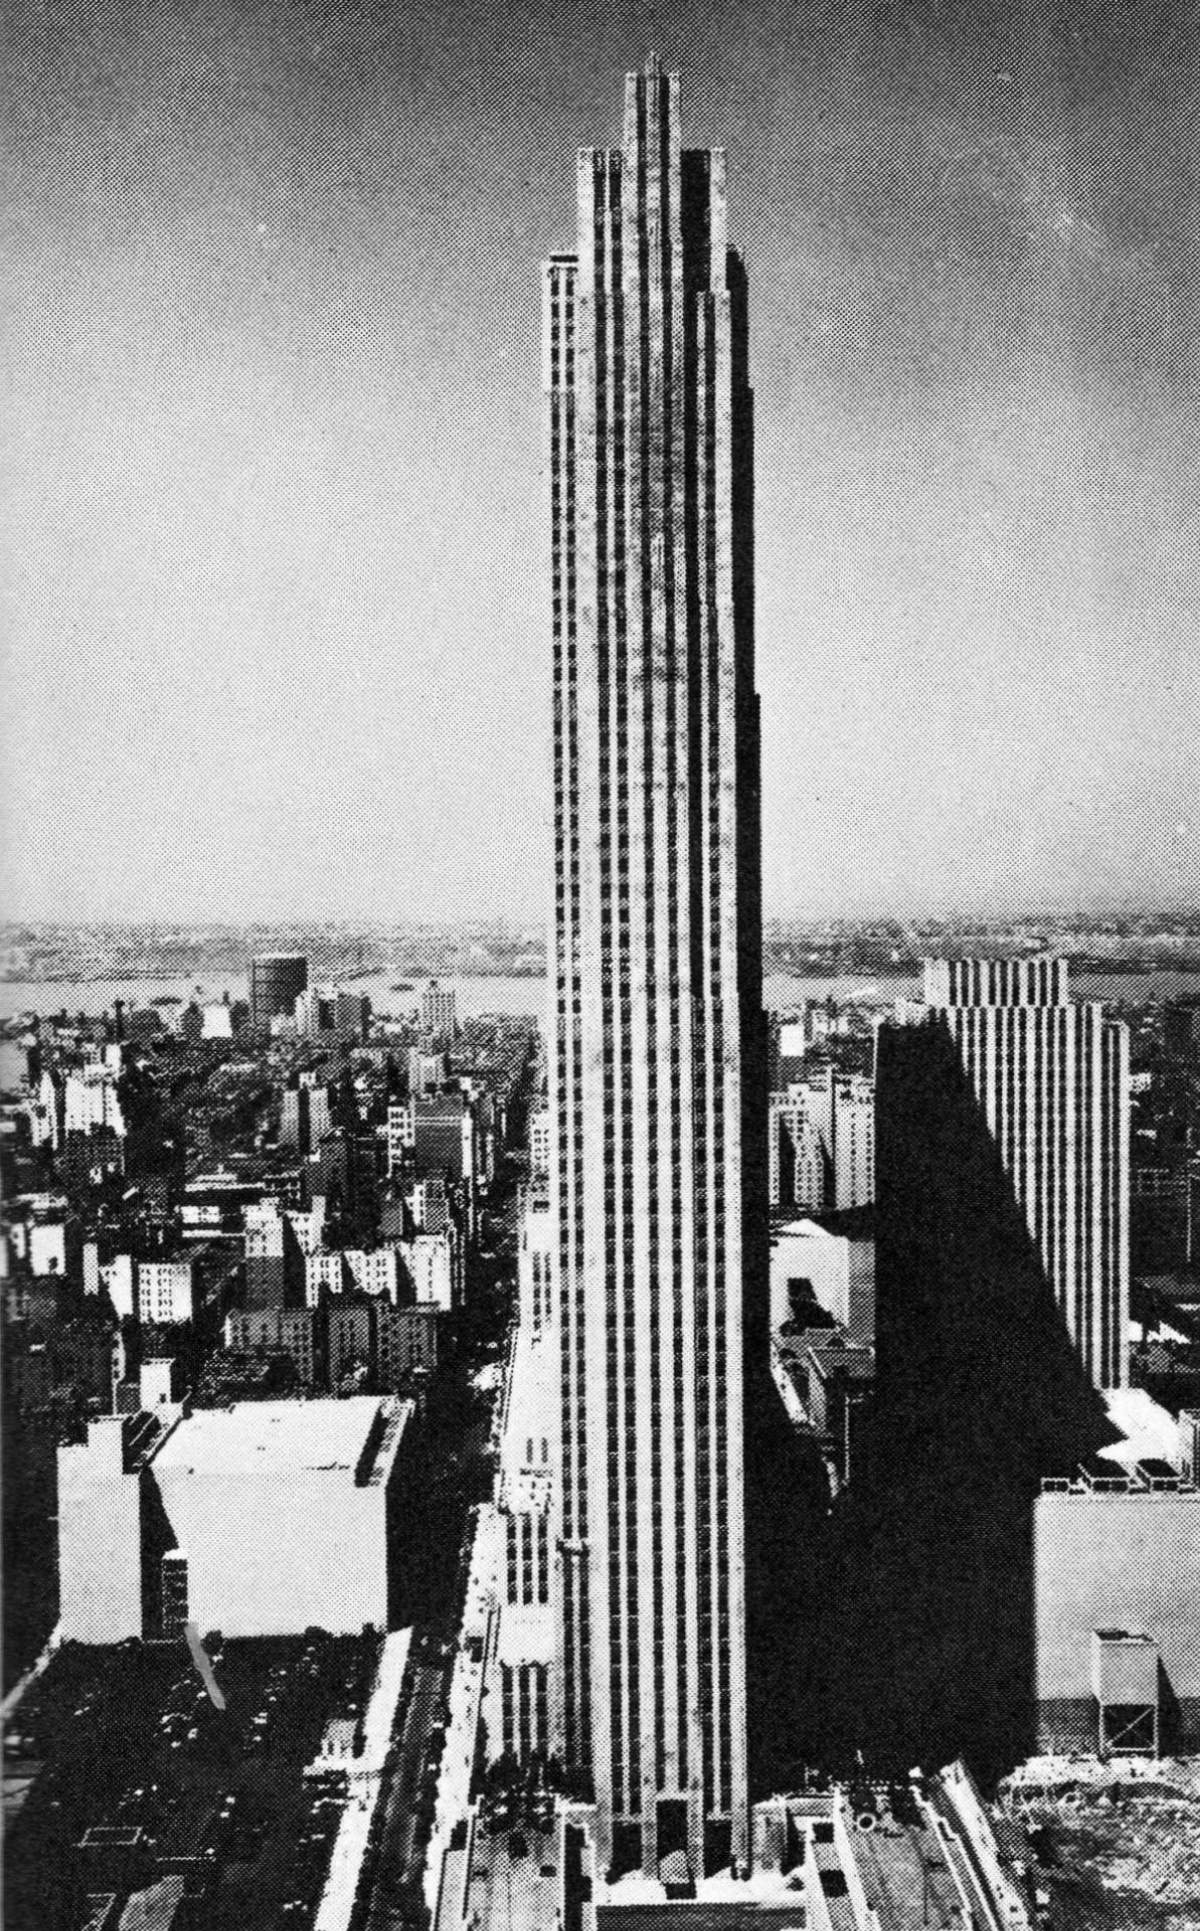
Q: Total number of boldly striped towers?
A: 2